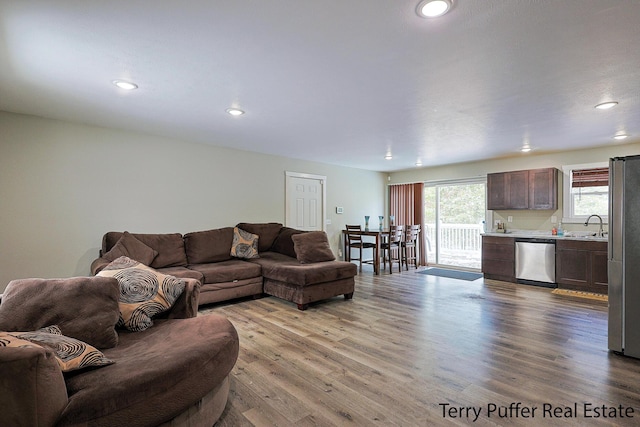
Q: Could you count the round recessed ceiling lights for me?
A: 8